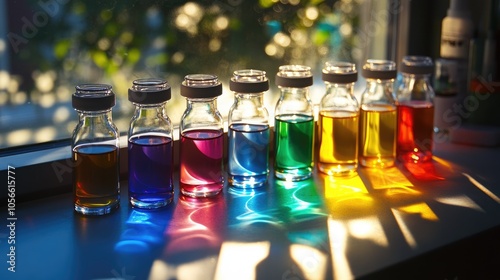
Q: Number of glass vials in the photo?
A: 8